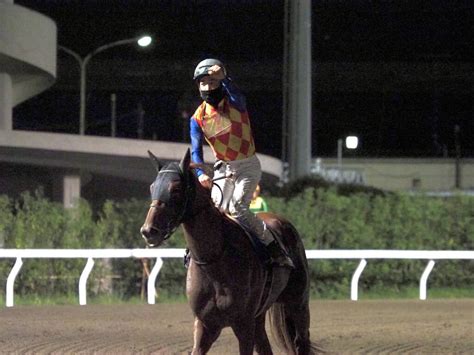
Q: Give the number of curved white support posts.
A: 5